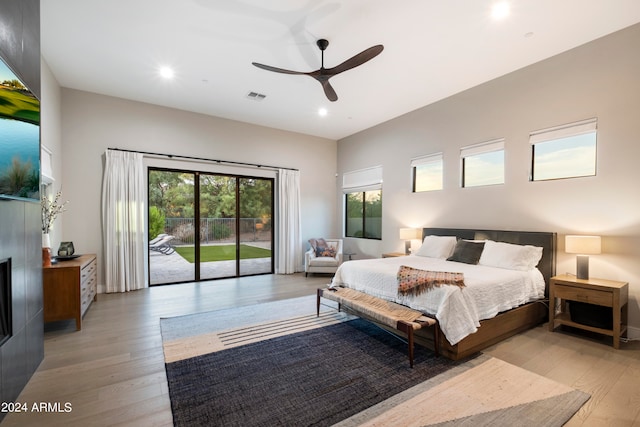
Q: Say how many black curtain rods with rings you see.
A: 1